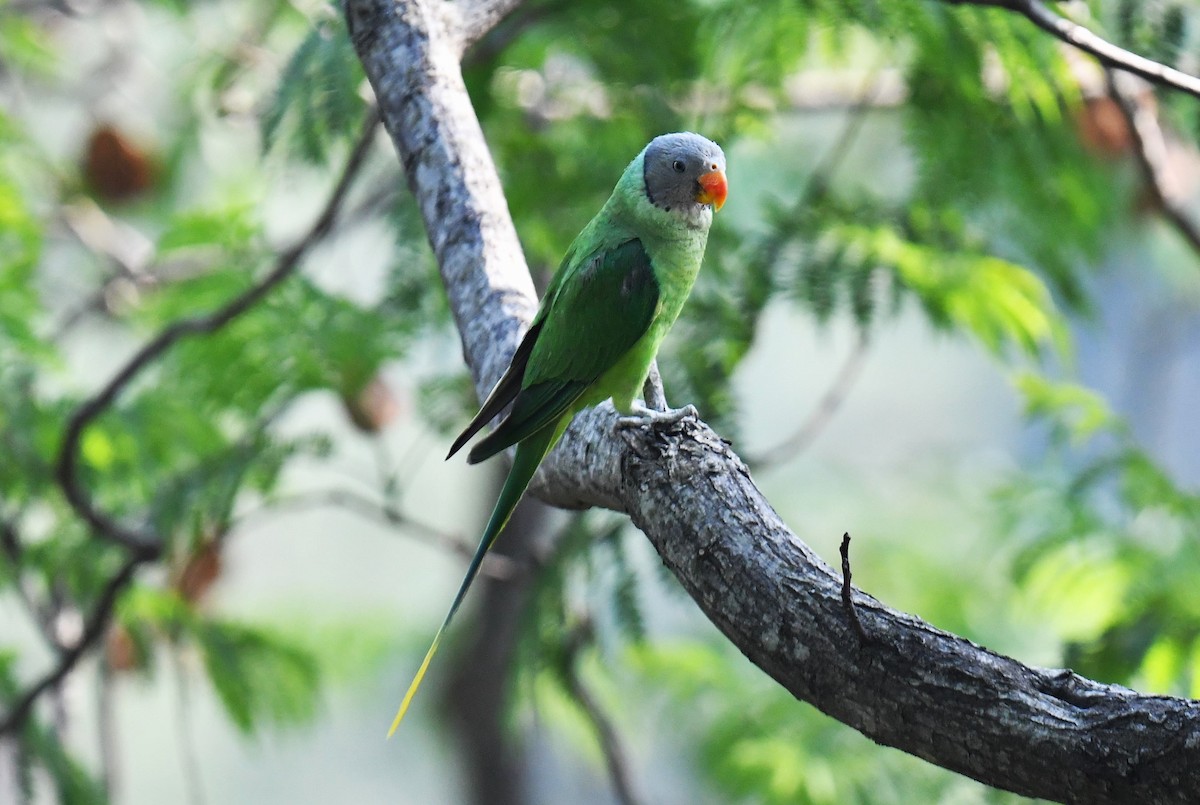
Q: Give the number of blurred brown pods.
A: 5